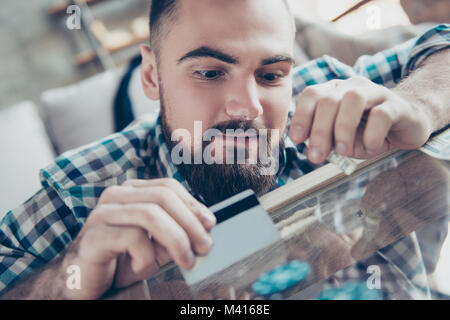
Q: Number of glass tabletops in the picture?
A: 1